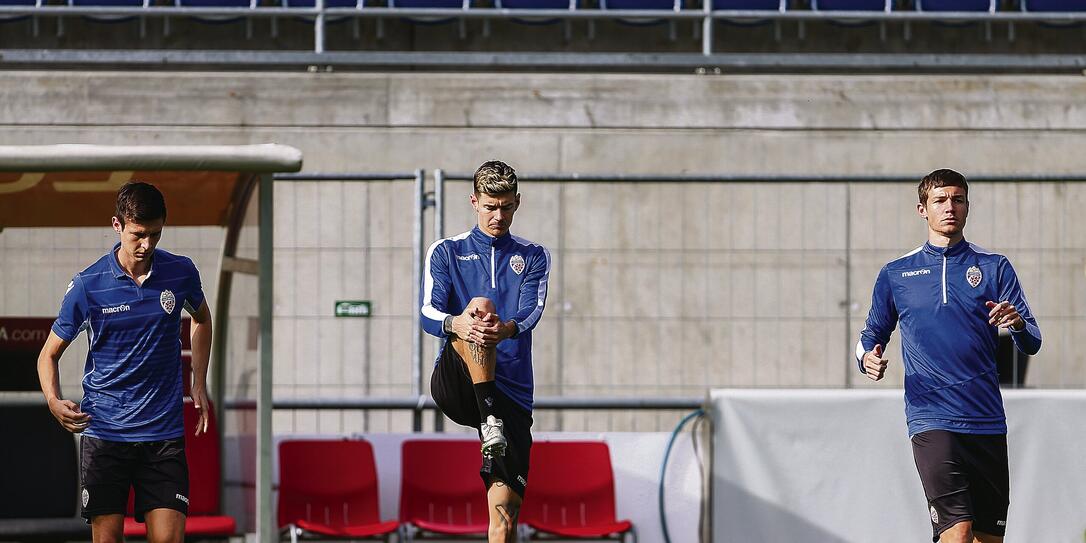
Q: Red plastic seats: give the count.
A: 4